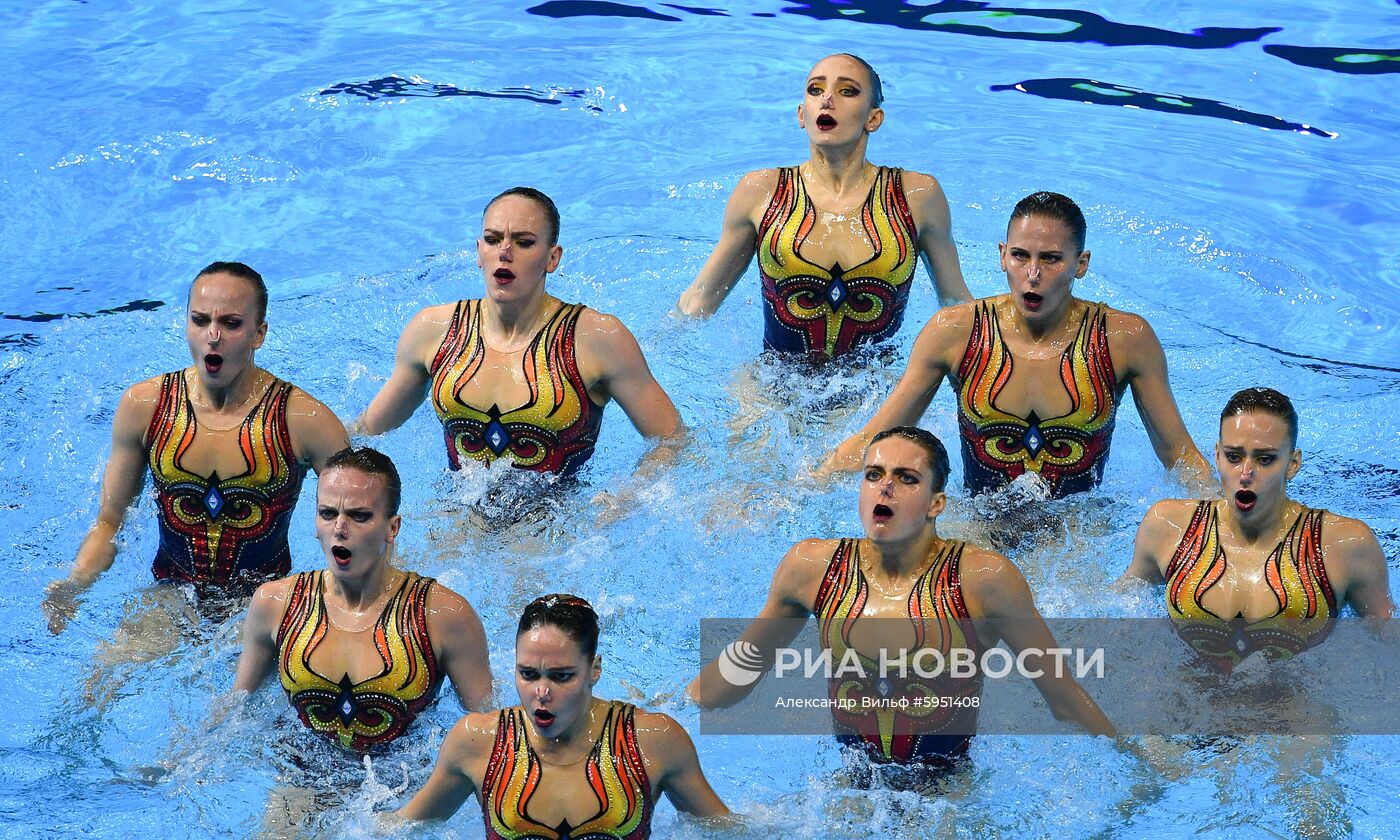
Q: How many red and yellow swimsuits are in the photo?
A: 8